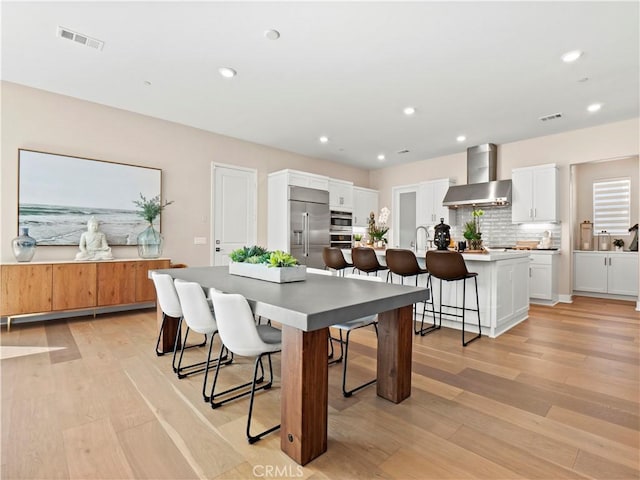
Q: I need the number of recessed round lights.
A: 7